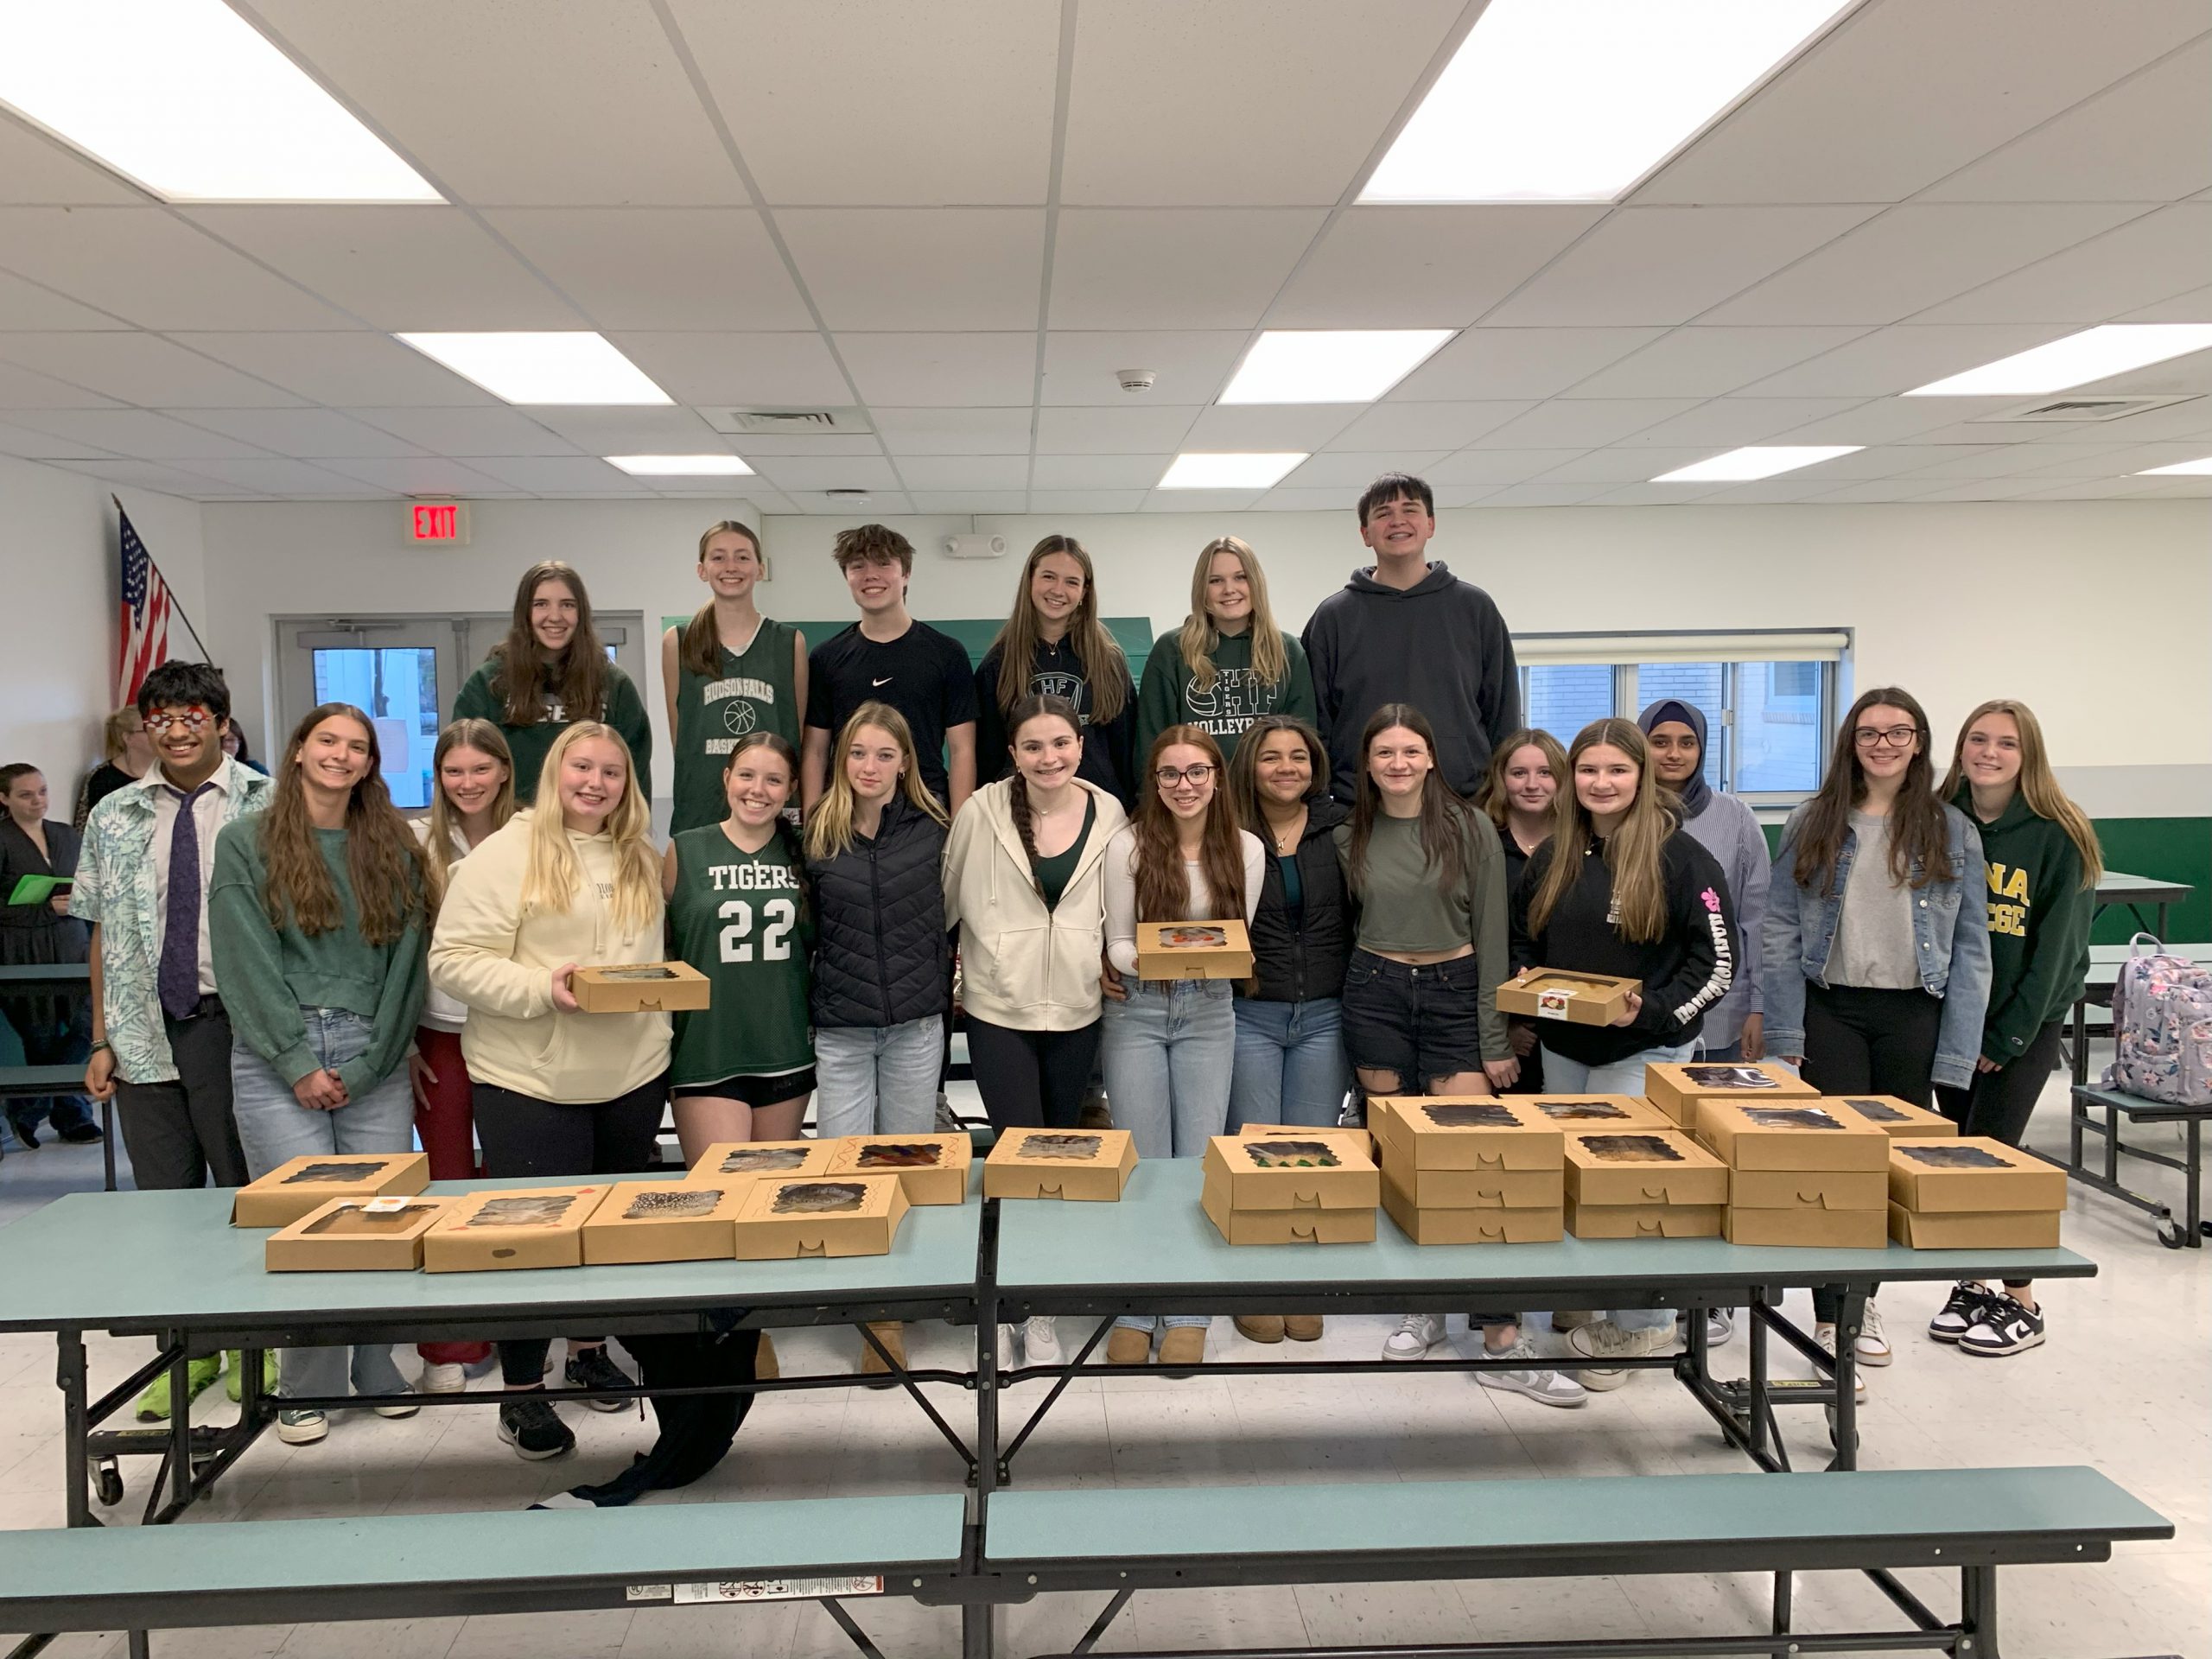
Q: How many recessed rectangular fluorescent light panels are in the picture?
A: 9